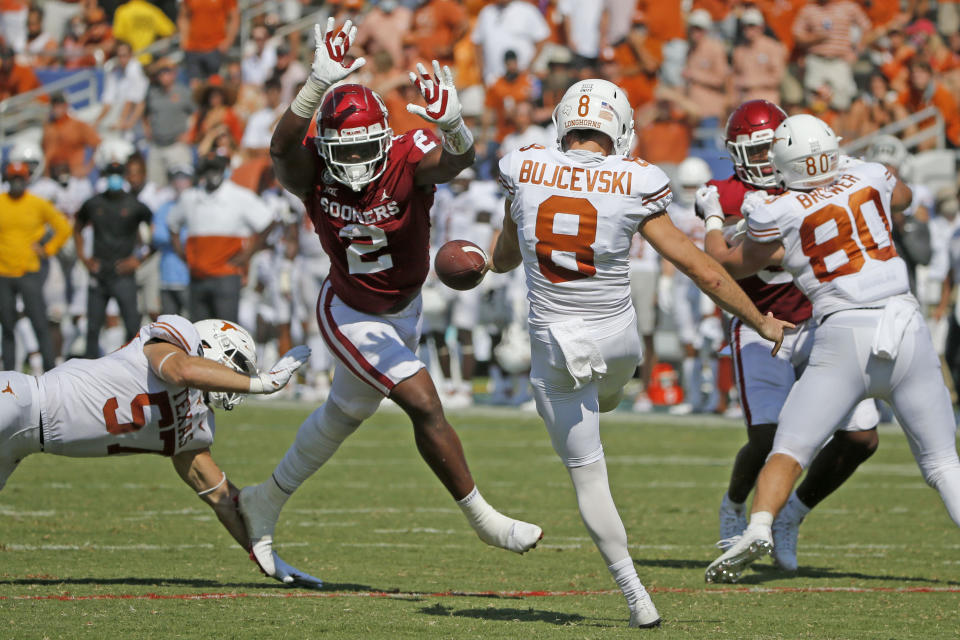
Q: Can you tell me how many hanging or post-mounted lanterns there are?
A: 0